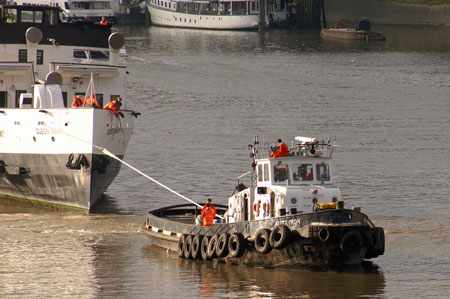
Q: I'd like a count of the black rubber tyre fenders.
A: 12